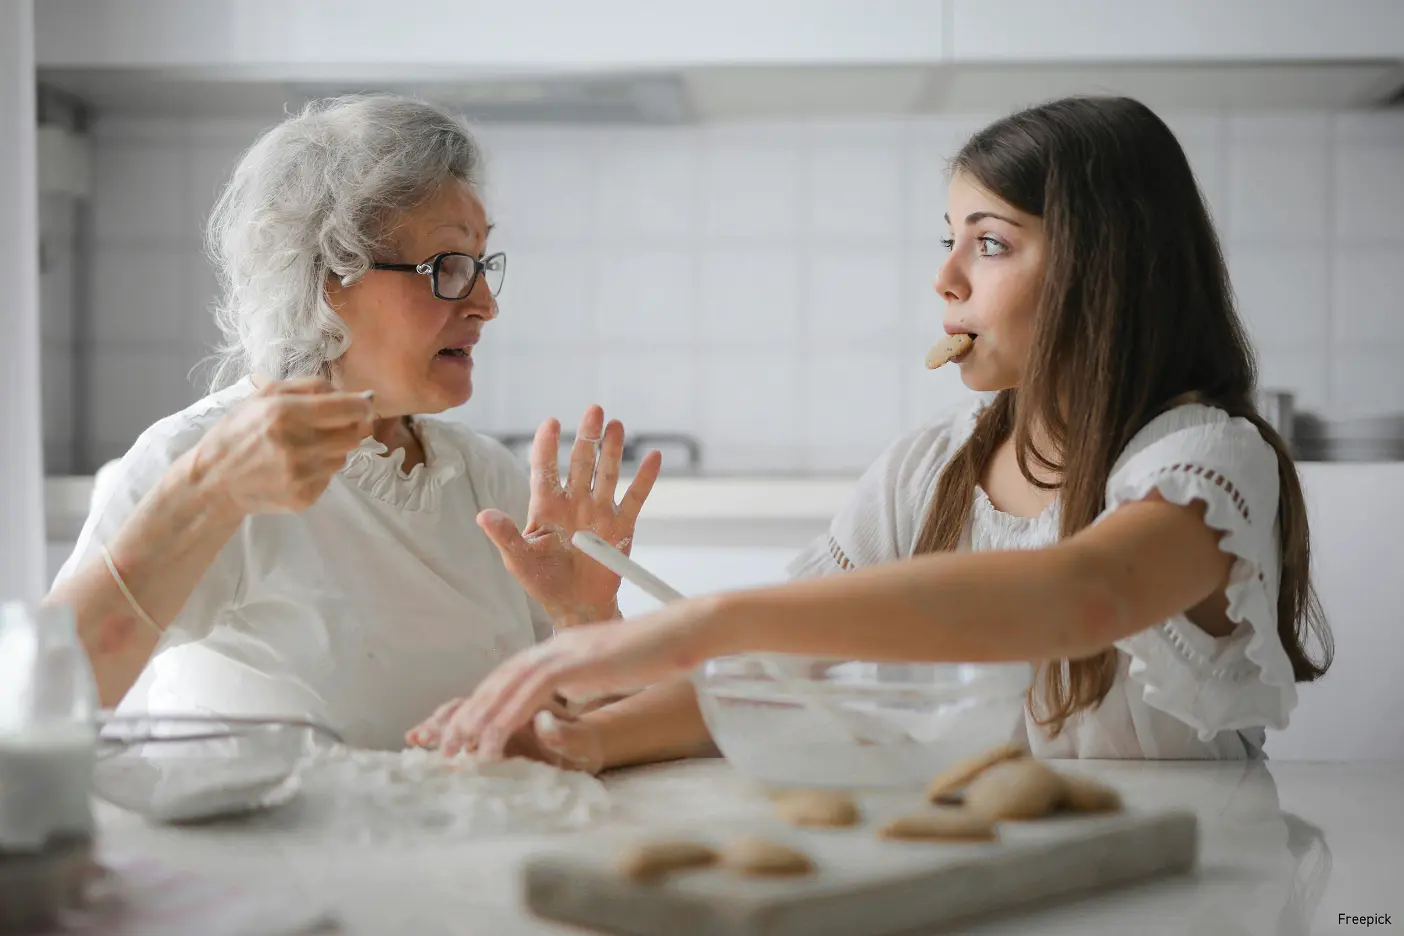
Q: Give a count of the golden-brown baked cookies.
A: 8